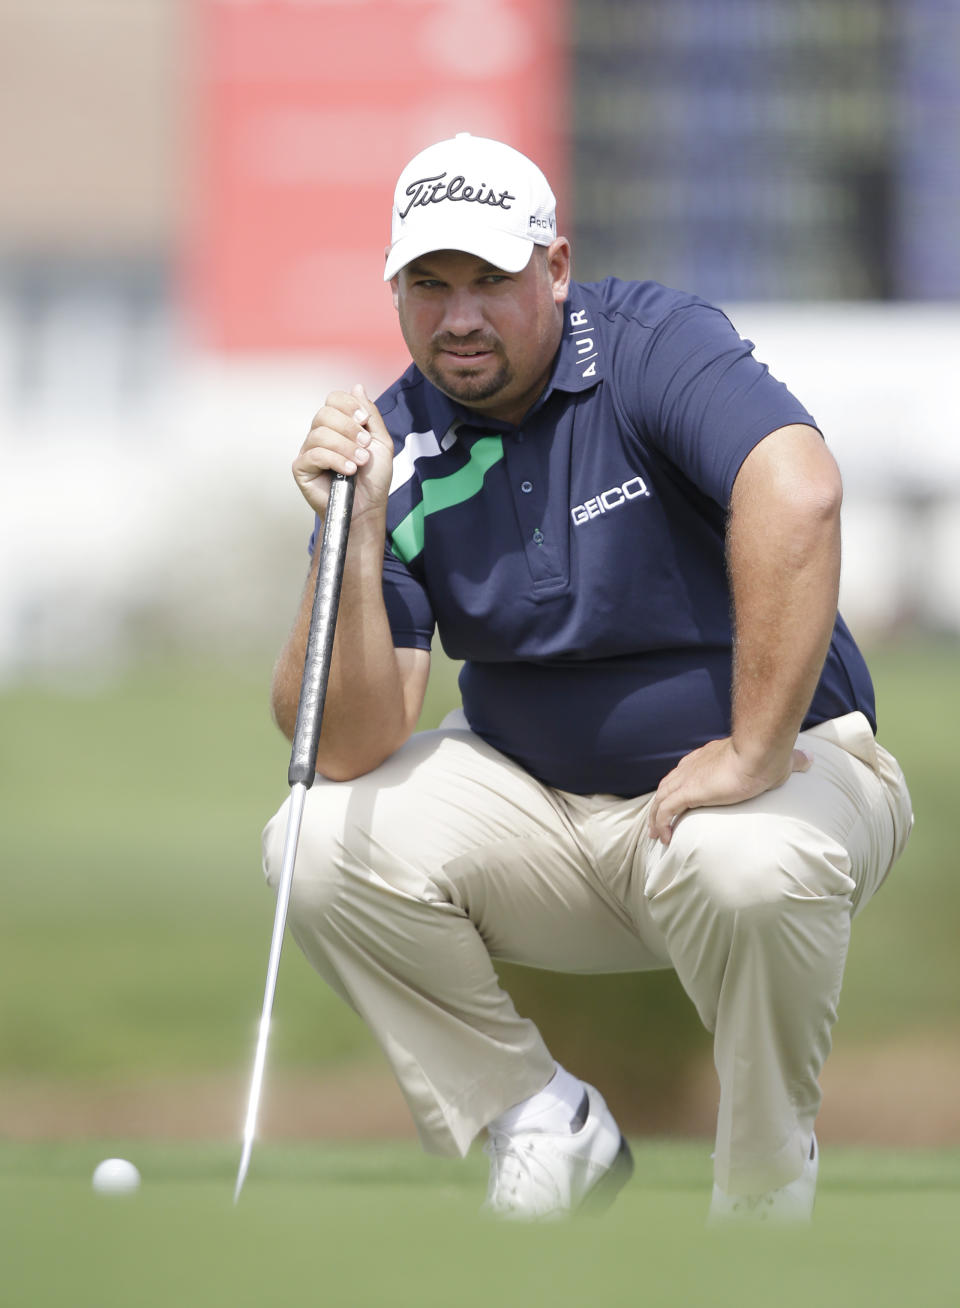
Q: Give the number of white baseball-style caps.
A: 1